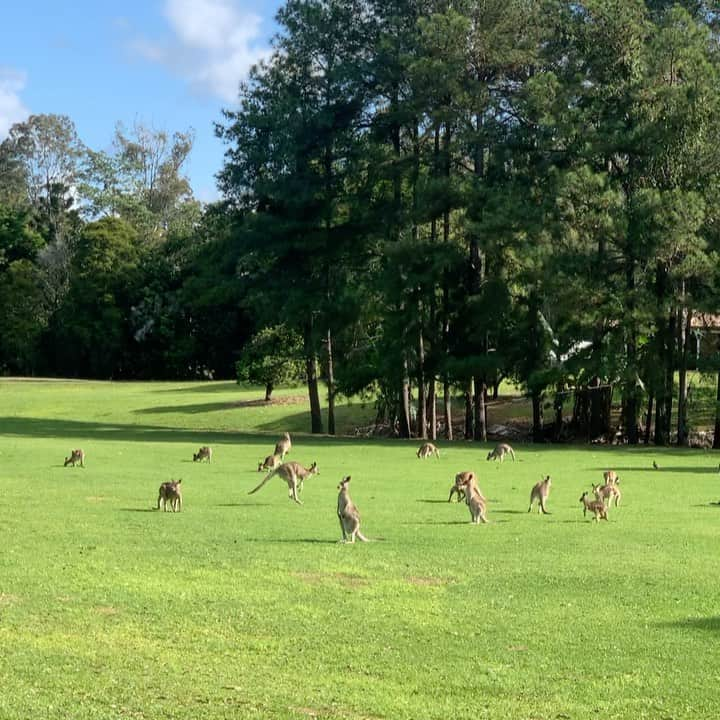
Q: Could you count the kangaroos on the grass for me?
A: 15